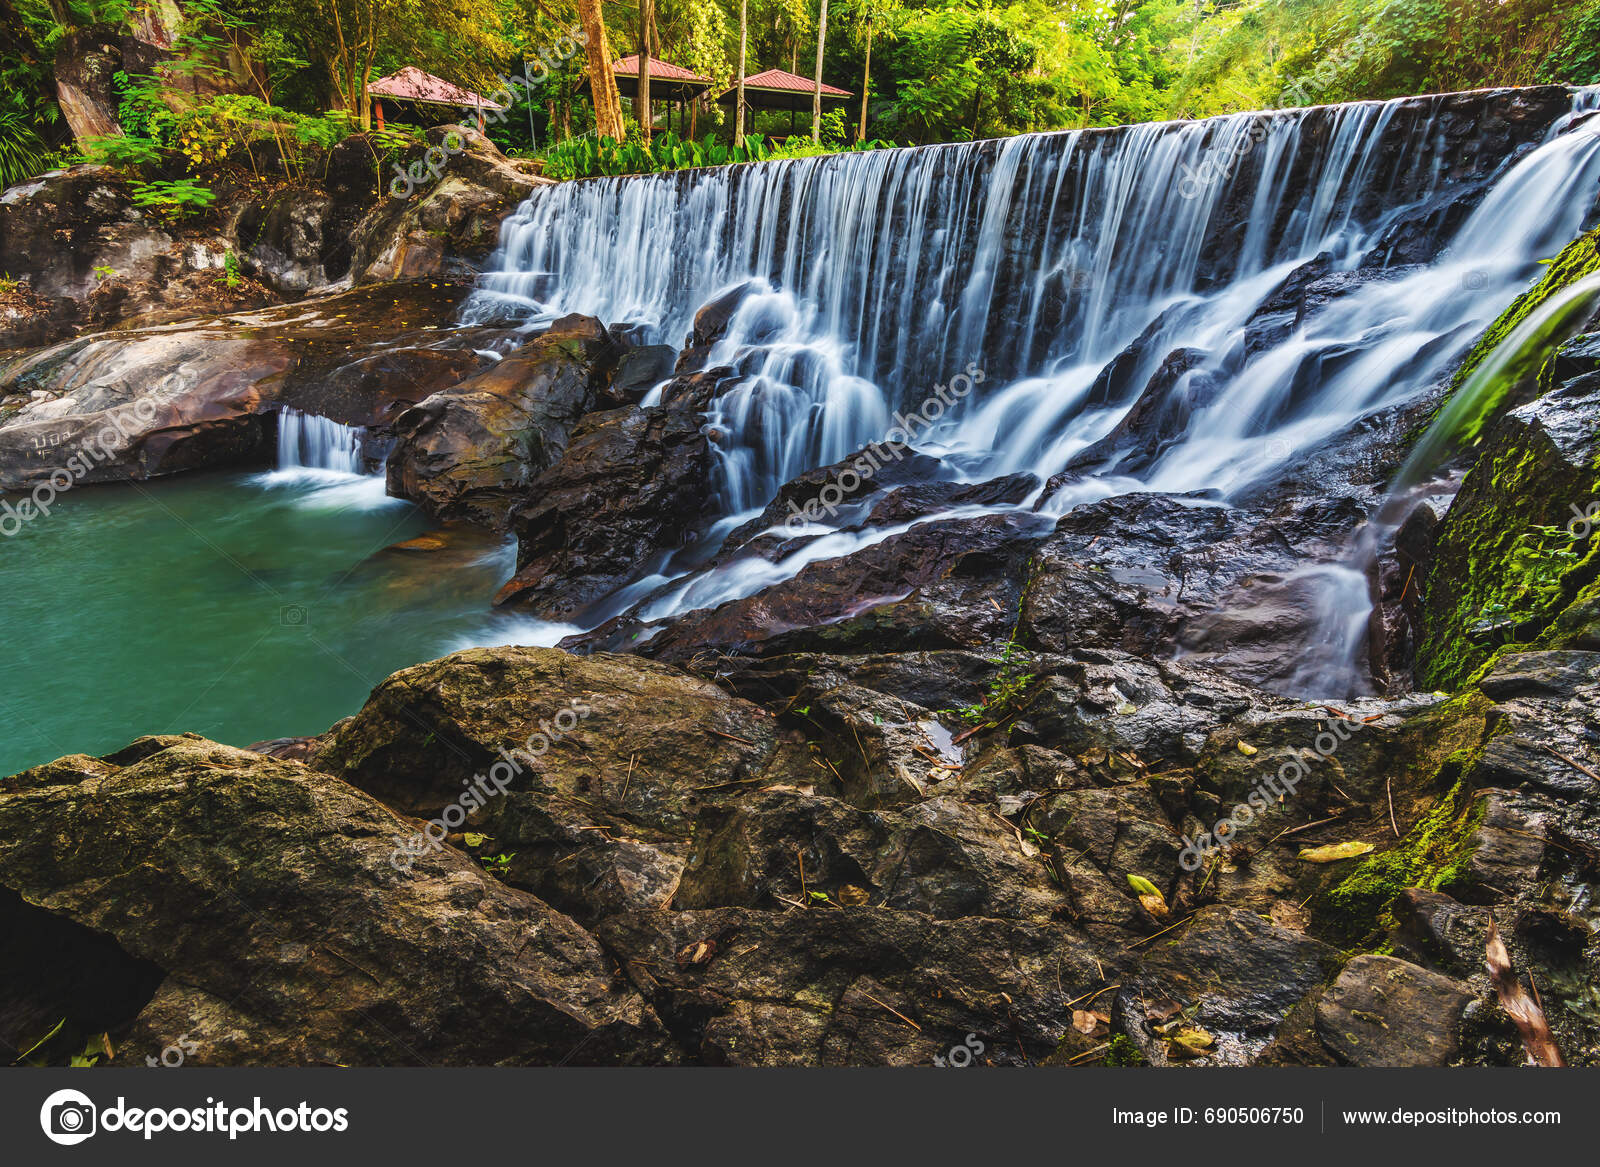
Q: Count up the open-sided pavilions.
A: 3